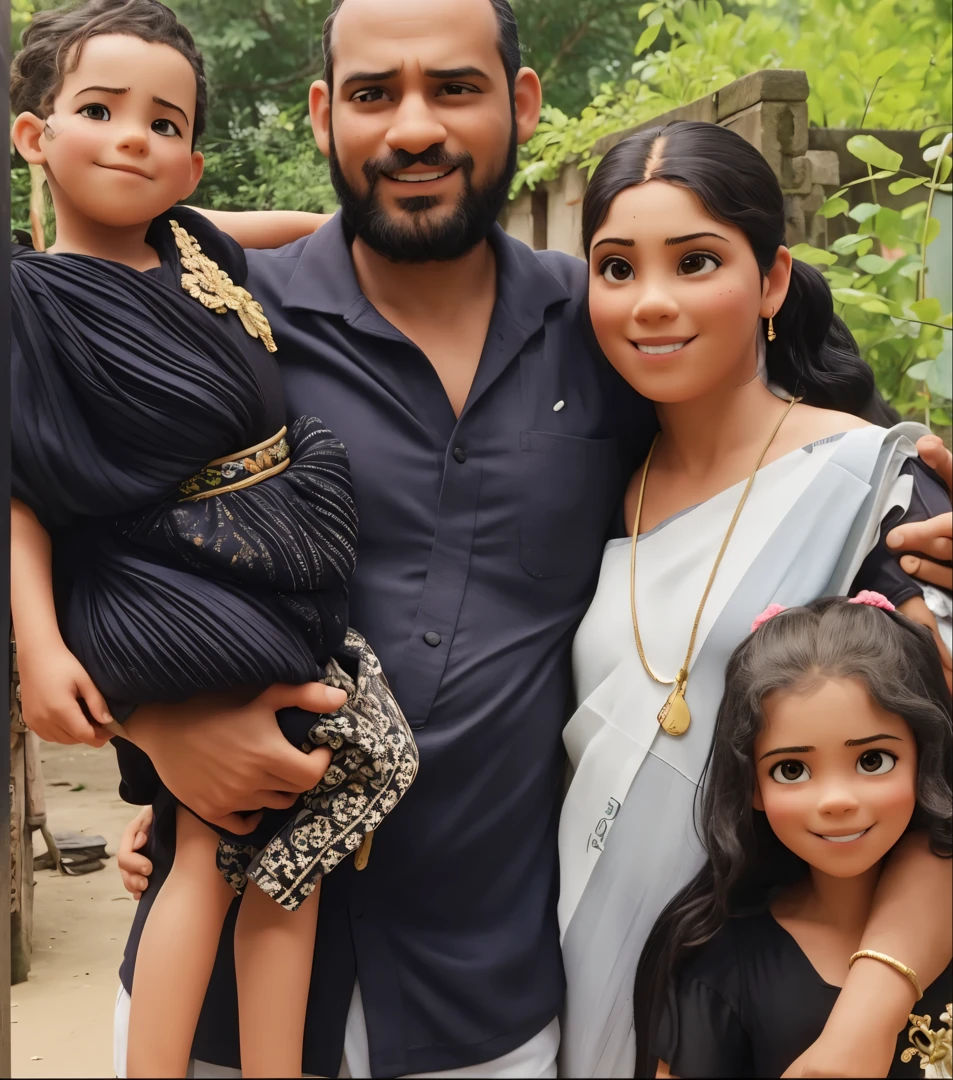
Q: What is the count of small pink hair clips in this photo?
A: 2